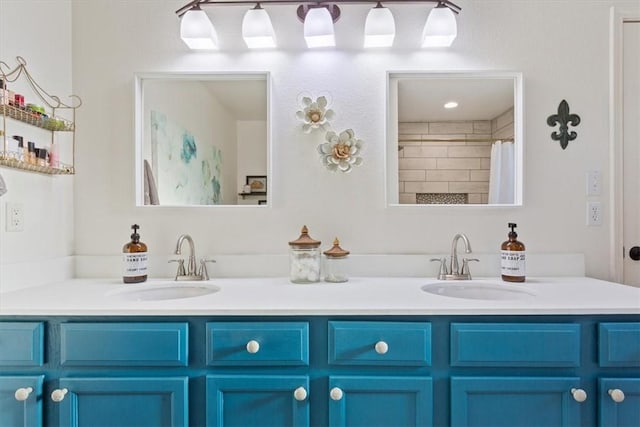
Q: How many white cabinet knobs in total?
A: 8